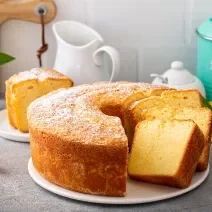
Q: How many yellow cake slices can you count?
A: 4